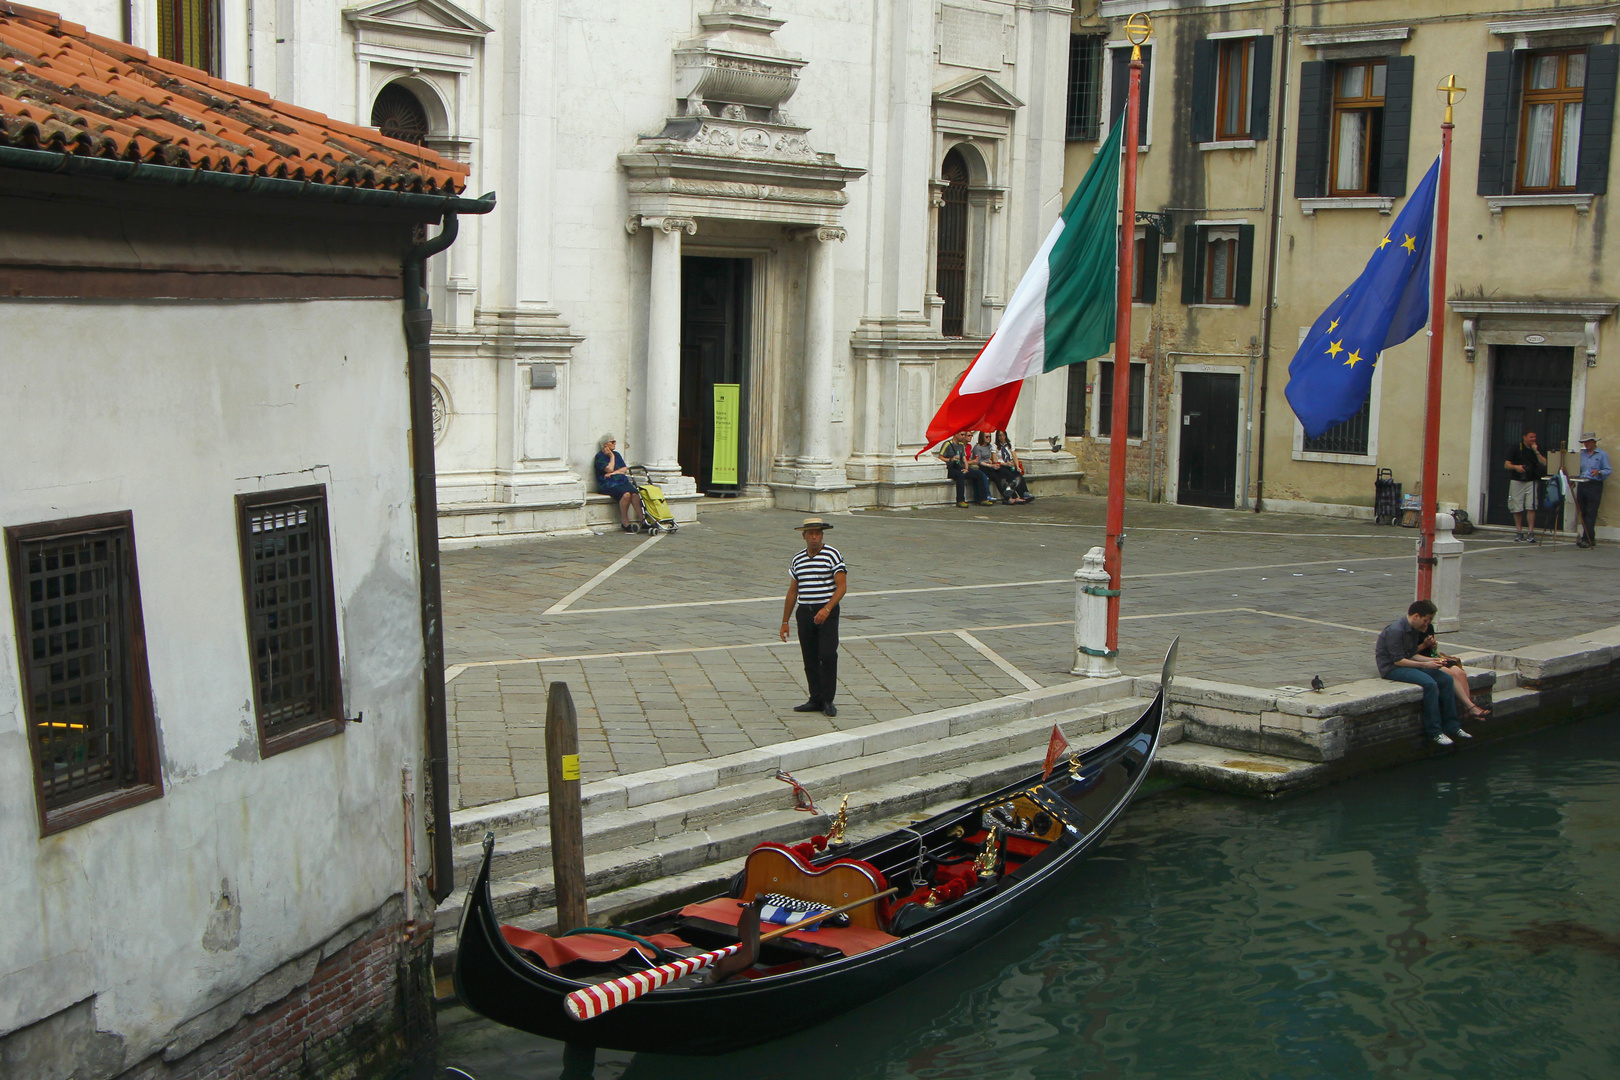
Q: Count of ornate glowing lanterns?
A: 0